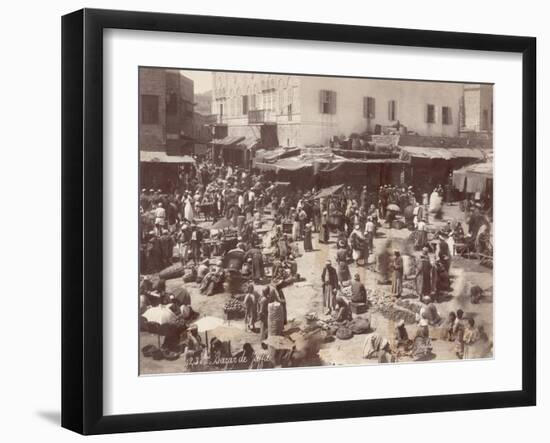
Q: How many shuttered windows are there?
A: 5